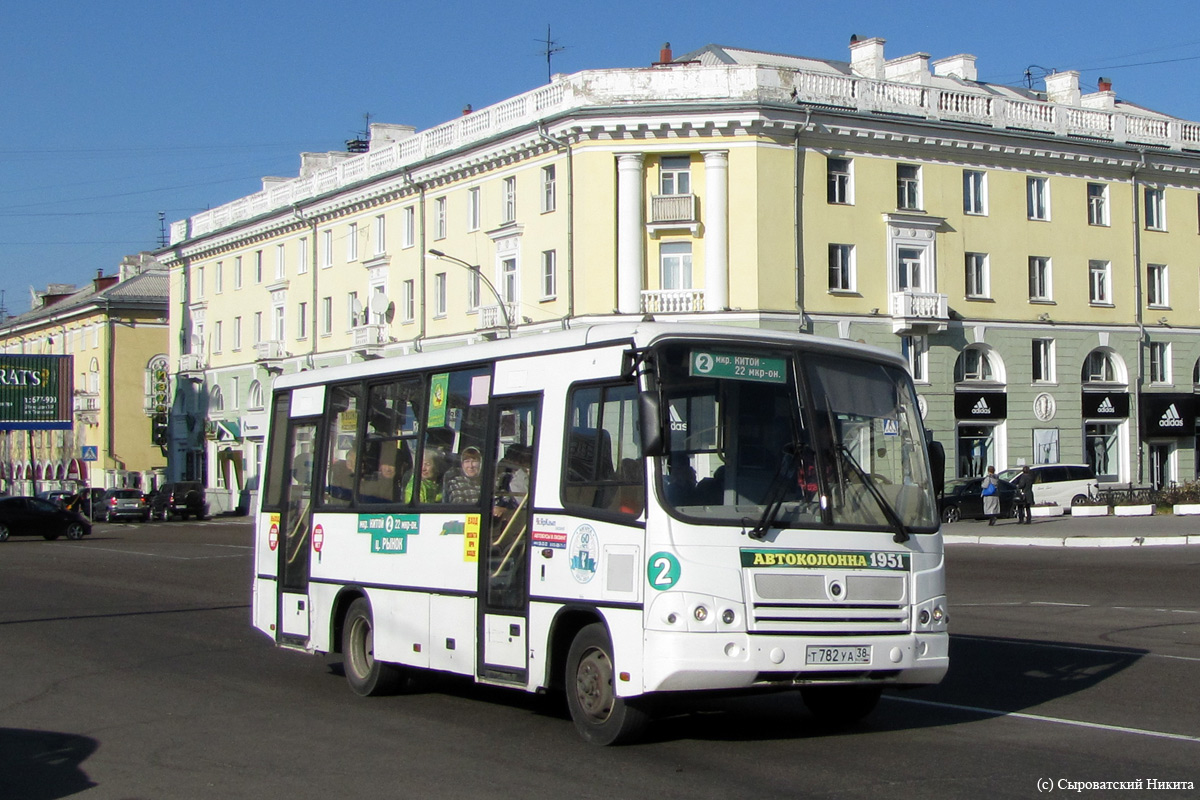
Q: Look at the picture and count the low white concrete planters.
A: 4